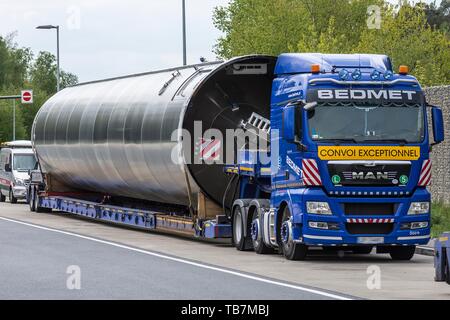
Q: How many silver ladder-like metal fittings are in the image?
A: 1